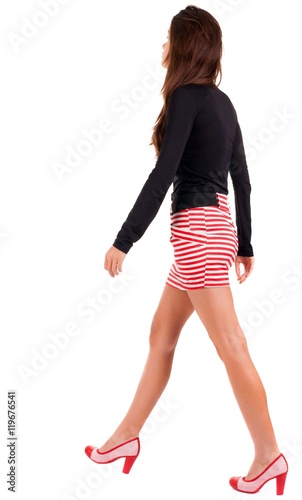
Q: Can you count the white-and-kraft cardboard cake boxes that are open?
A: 0